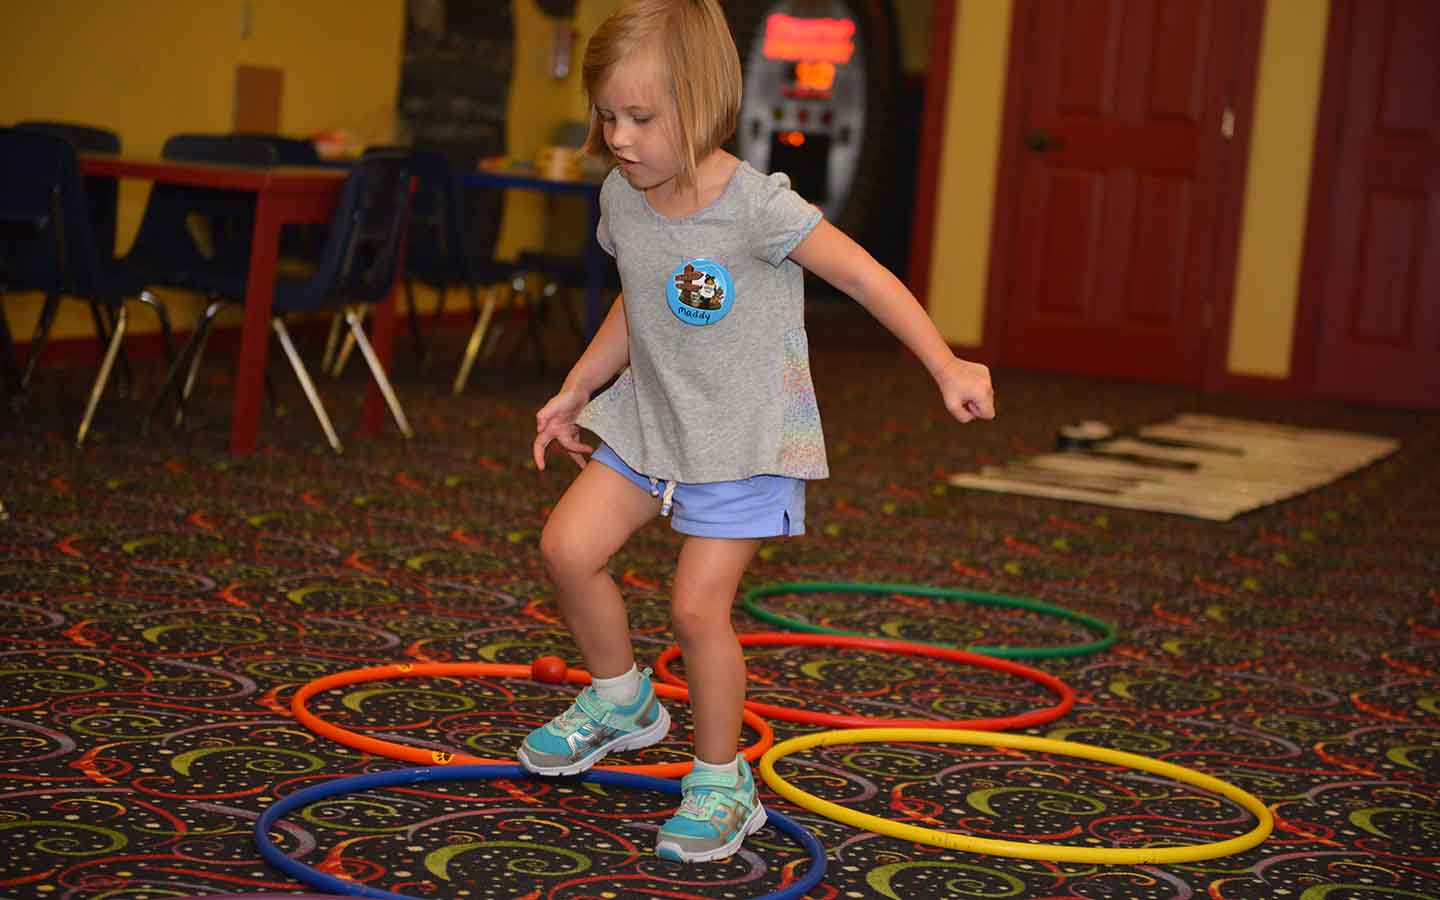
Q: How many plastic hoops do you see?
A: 5